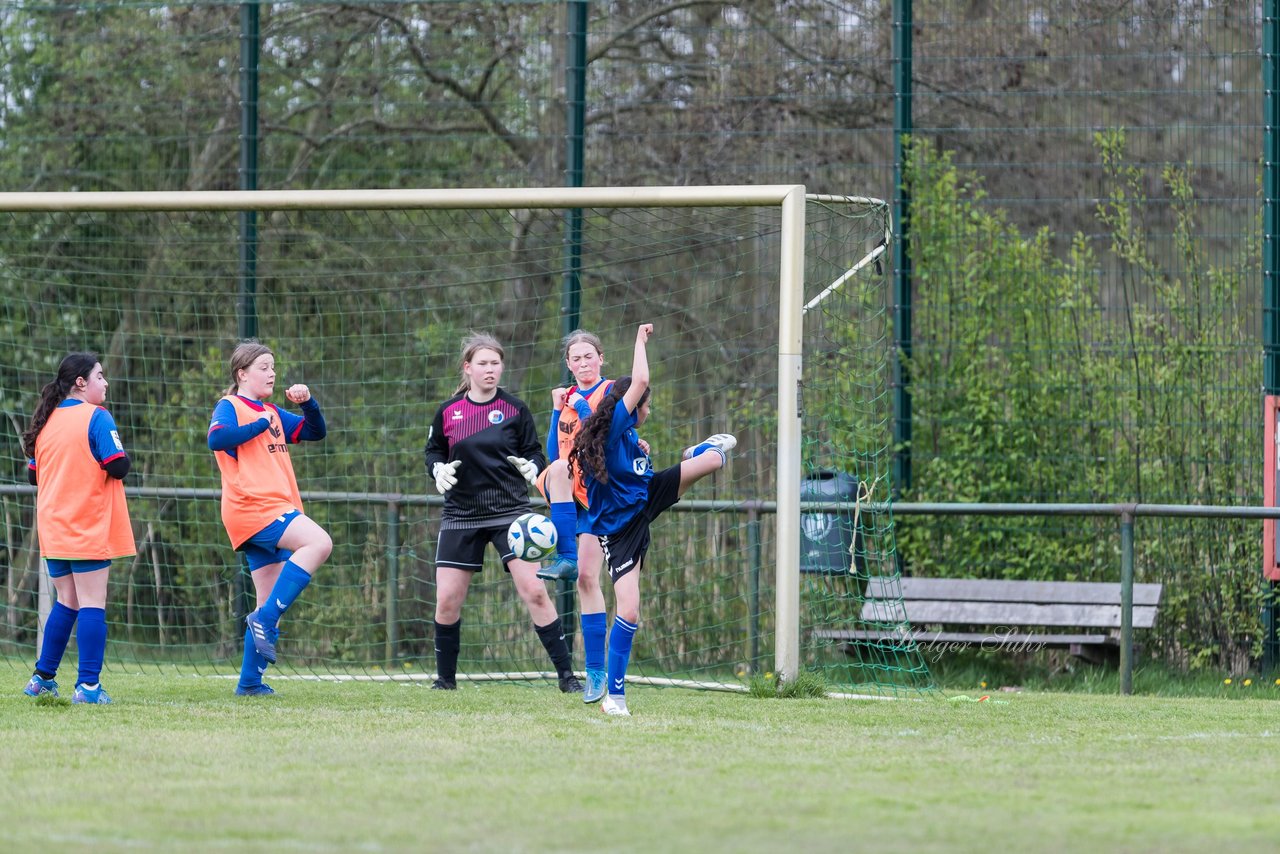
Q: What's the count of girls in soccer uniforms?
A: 5